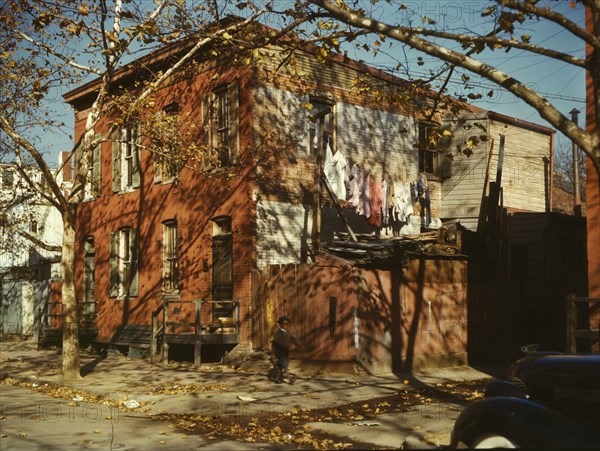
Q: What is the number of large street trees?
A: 2